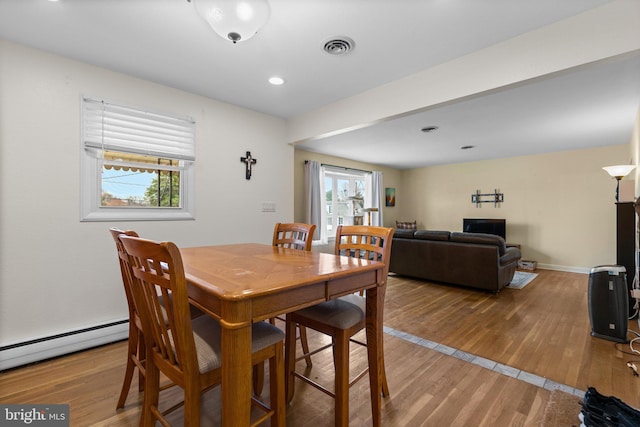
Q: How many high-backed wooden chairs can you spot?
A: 4